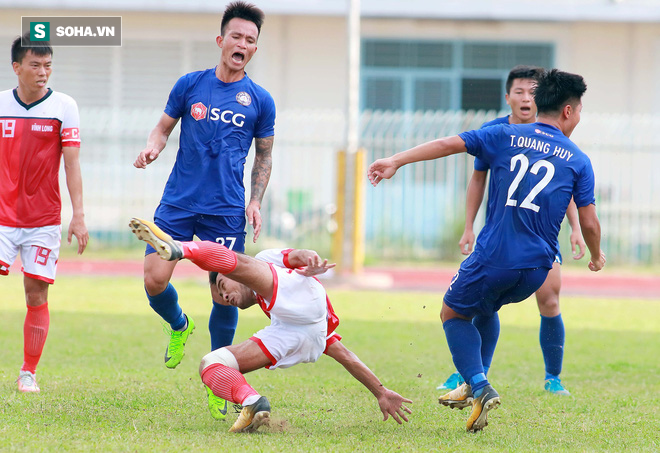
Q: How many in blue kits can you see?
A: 3